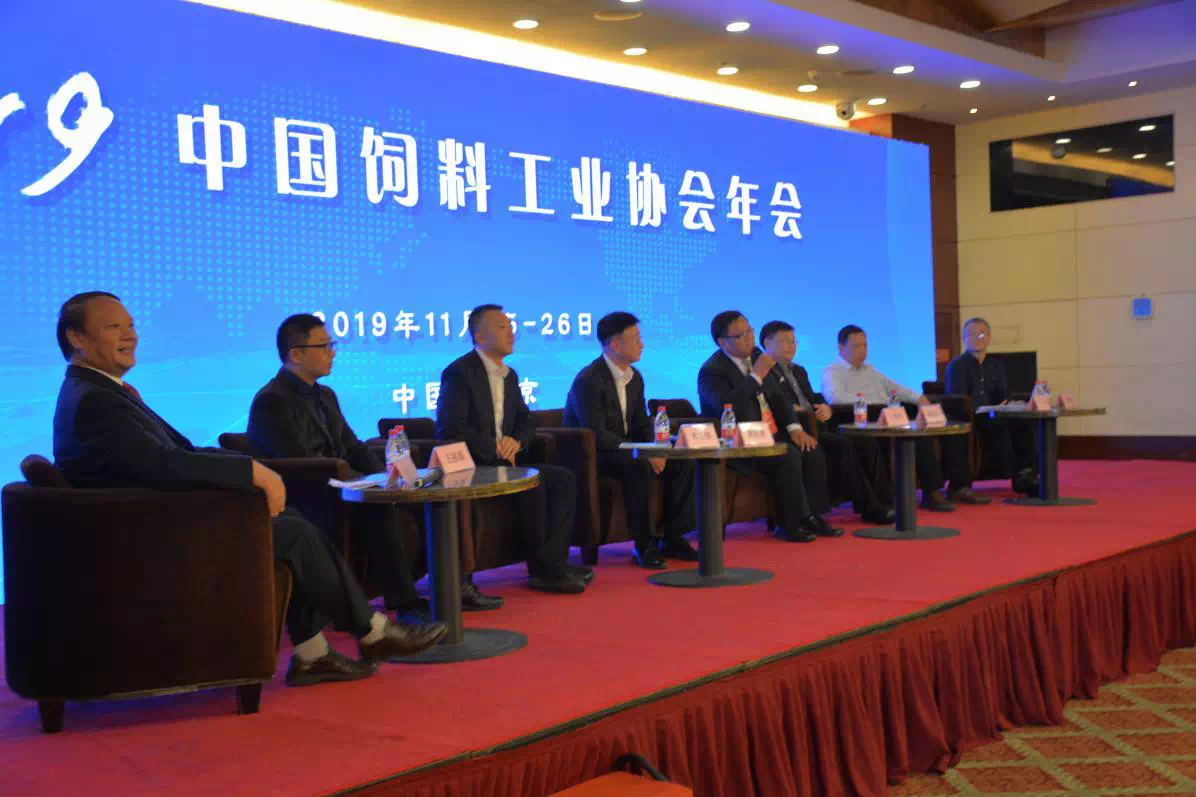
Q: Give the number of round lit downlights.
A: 13